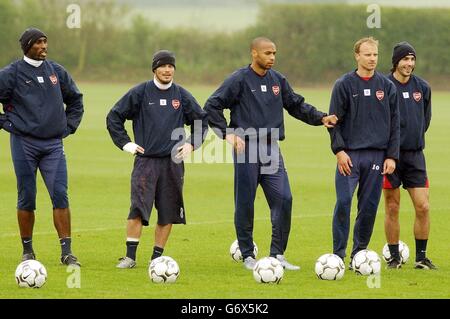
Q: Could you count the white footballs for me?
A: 7